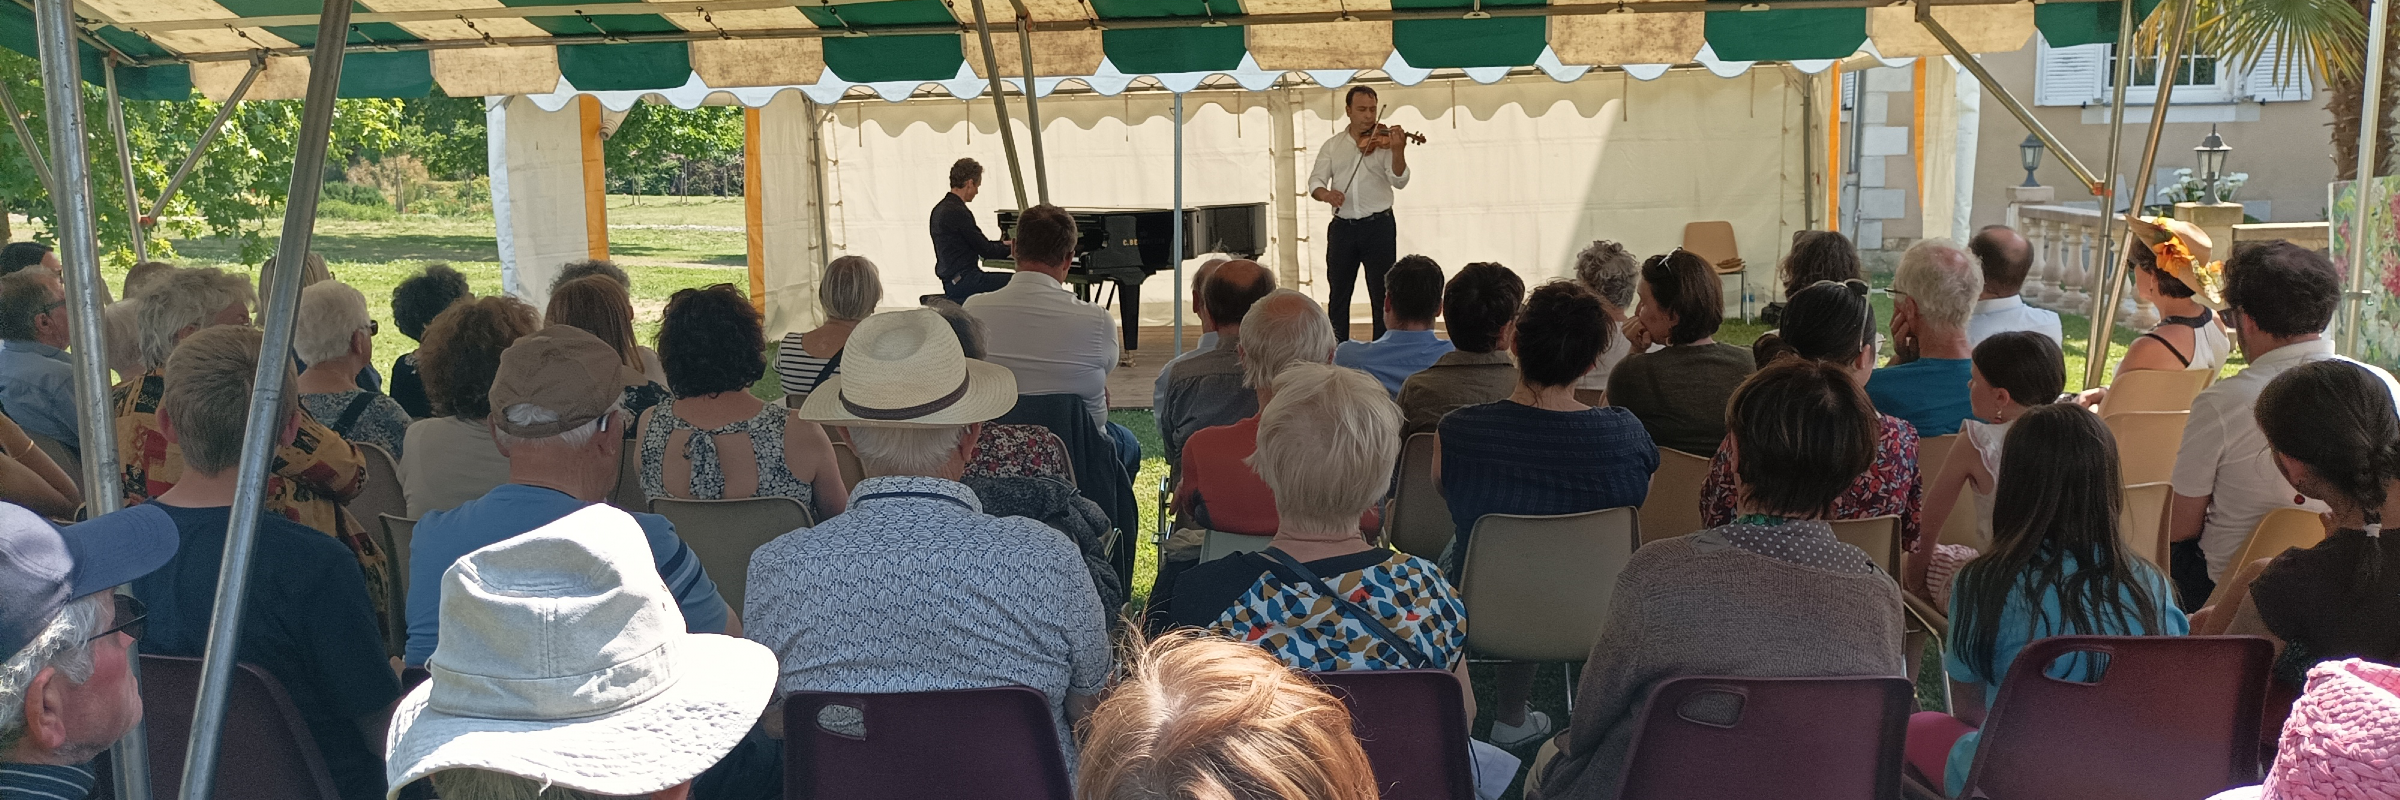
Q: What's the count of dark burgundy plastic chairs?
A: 5